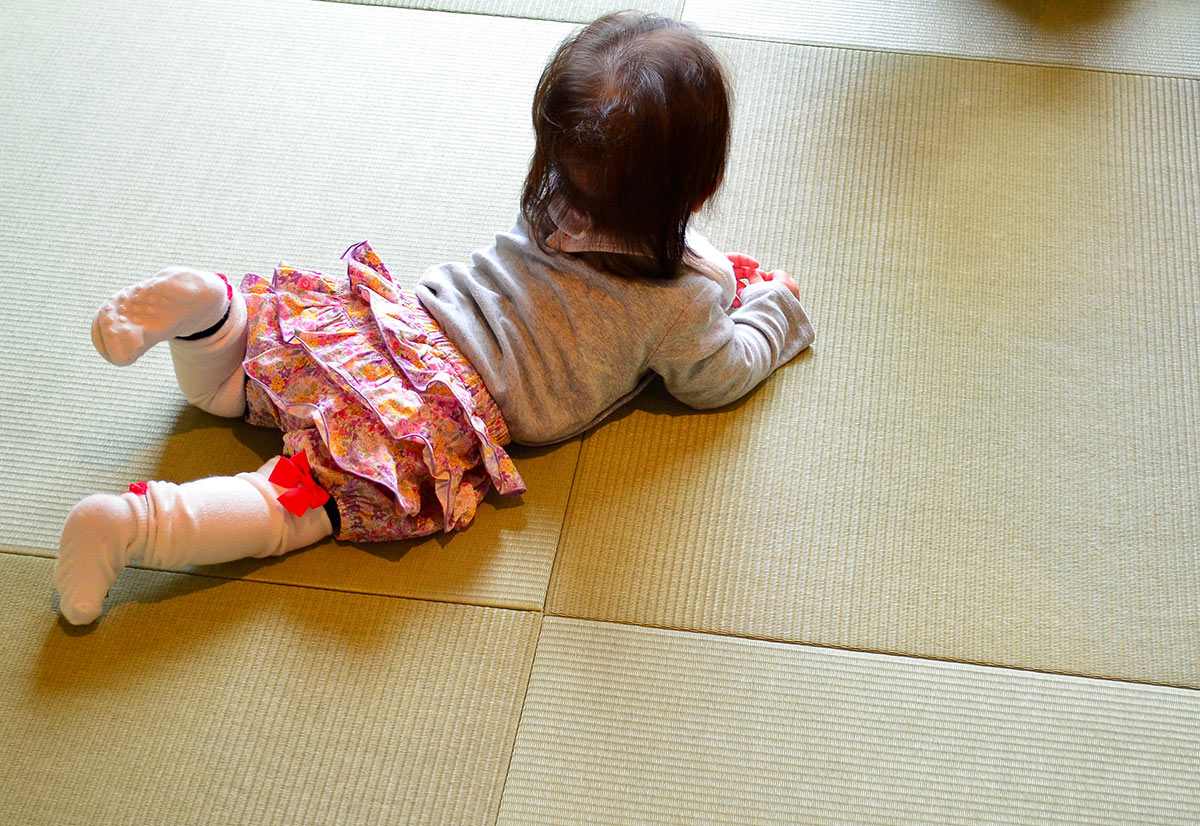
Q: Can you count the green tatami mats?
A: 6